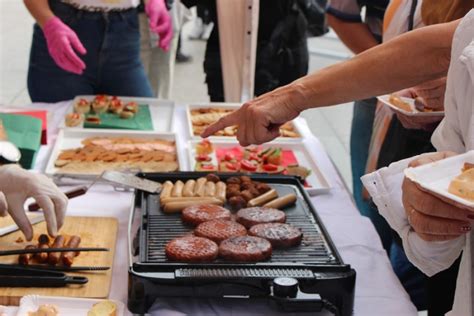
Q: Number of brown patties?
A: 6